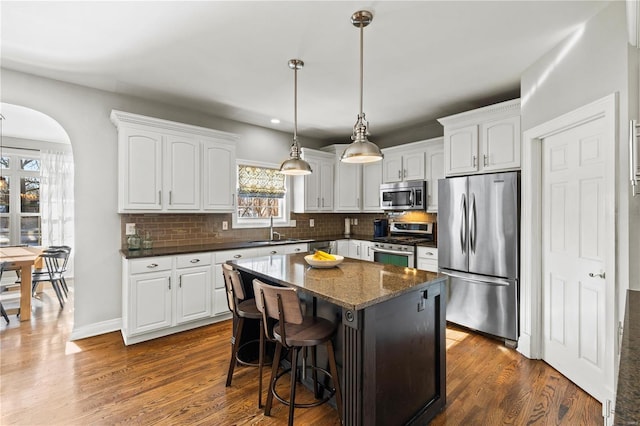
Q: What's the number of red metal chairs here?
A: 0